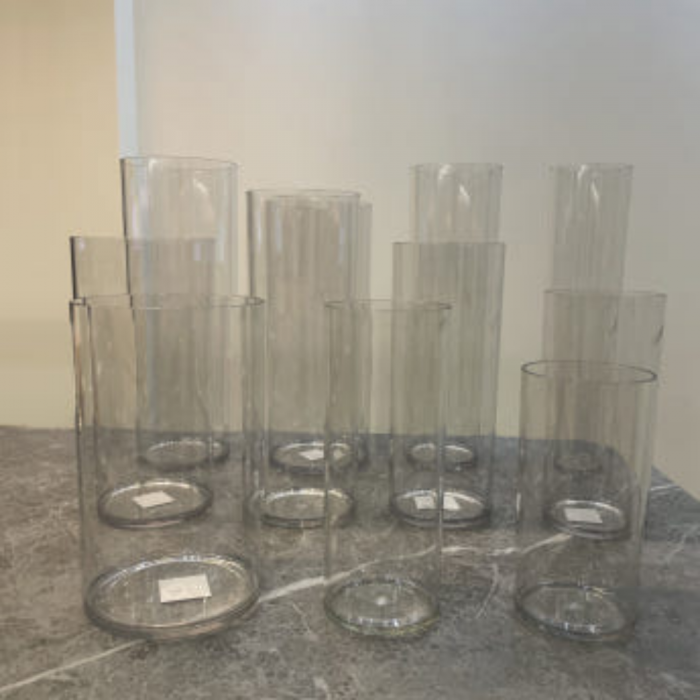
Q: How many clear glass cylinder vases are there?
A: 11